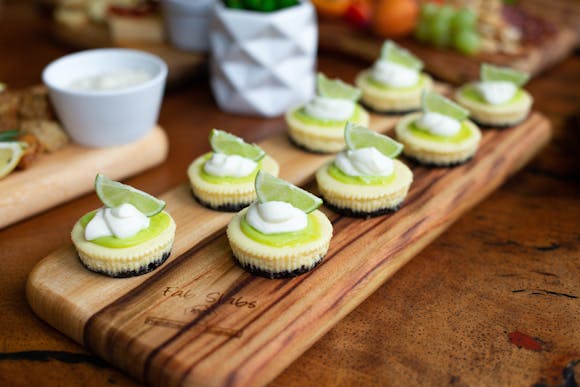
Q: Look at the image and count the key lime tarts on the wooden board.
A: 8